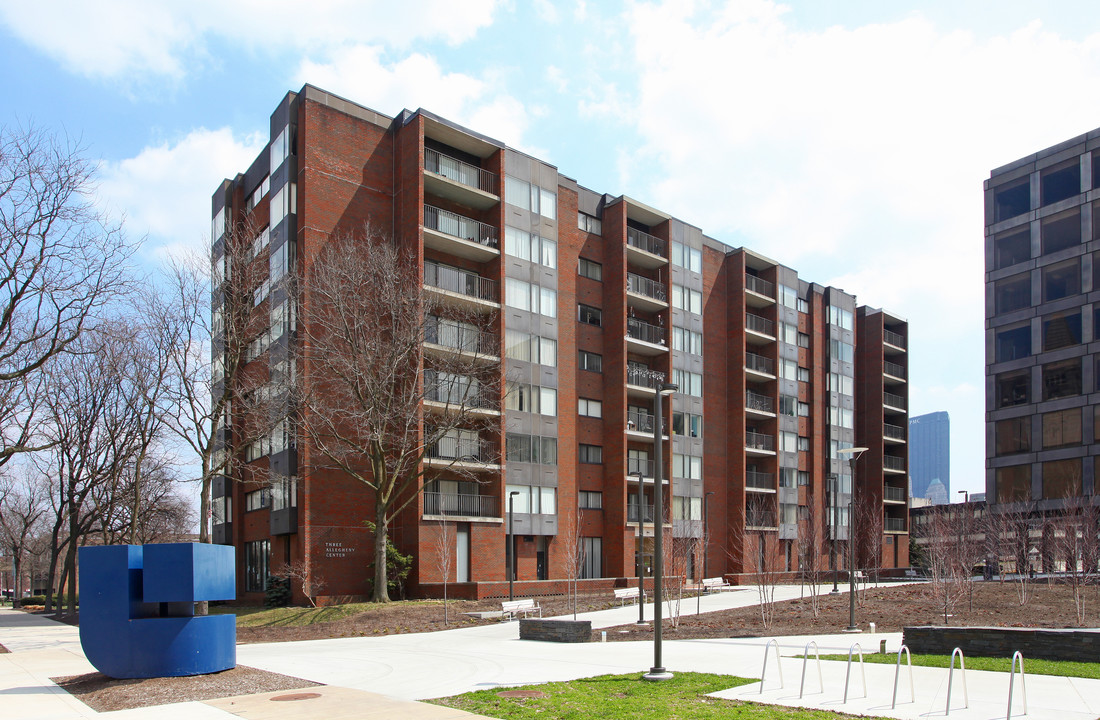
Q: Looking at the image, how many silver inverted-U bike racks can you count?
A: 6